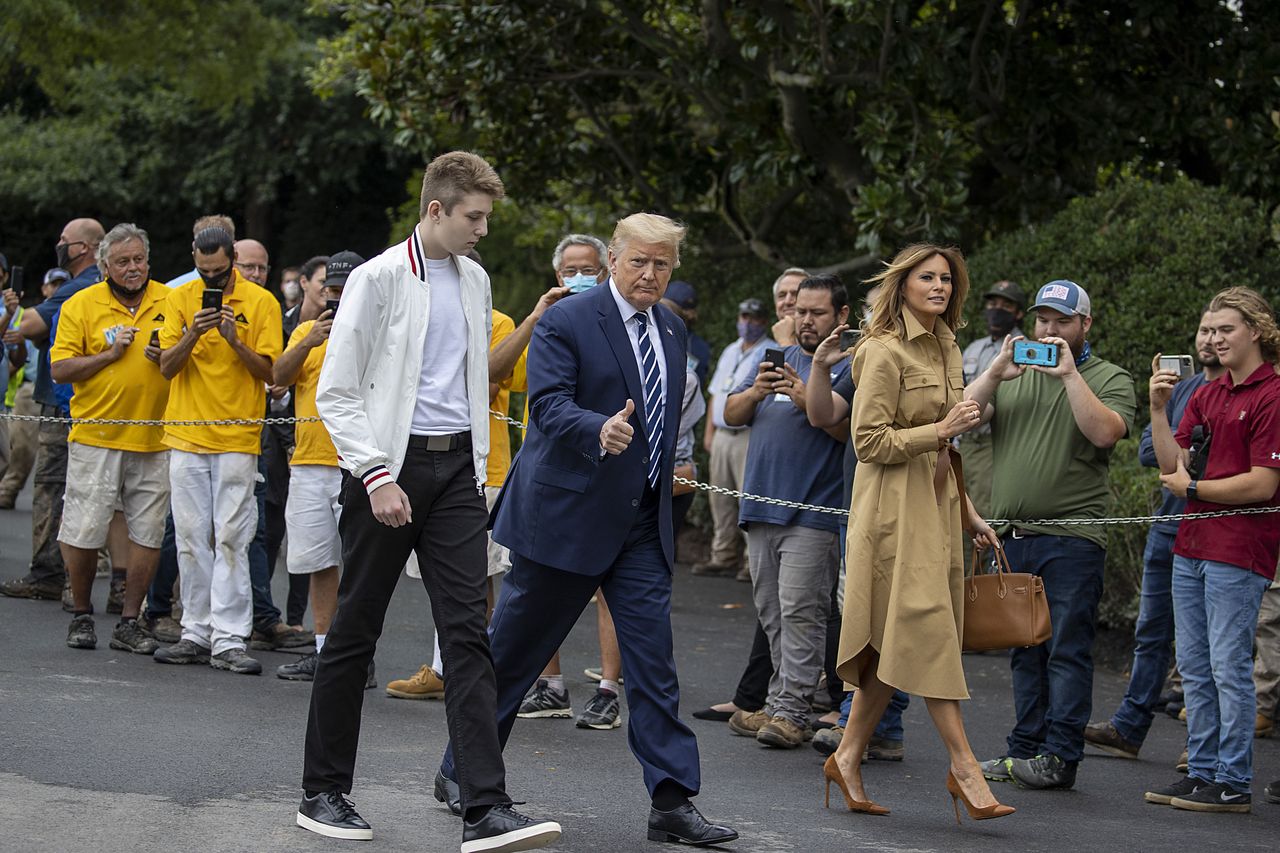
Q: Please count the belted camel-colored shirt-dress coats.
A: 1